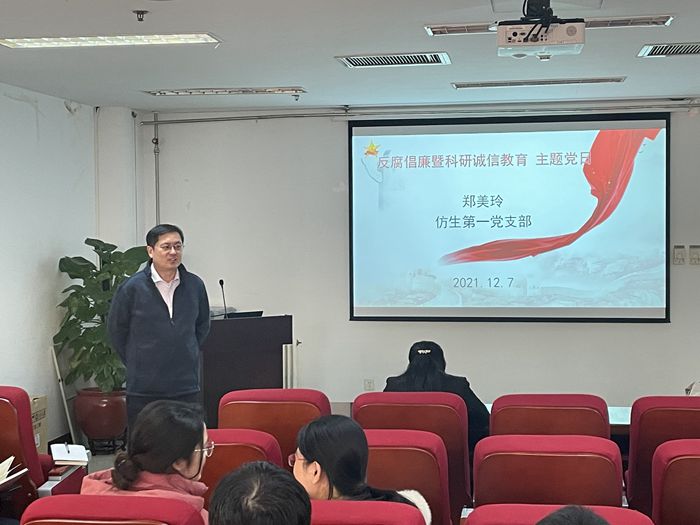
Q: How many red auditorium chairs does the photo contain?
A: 12